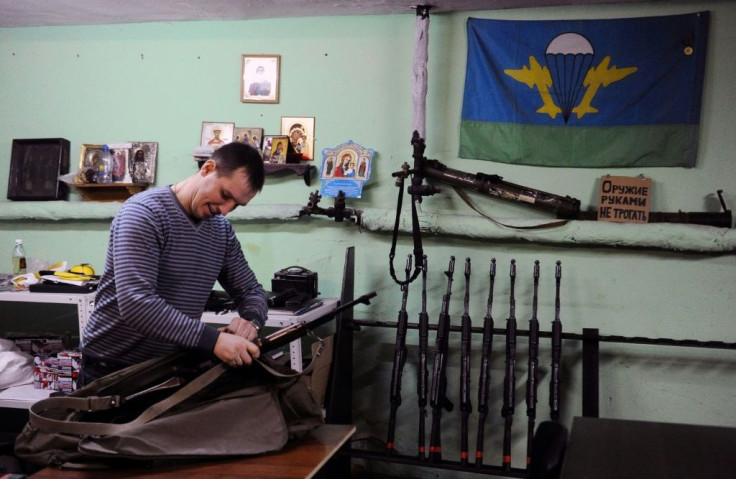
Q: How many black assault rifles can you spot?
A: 8